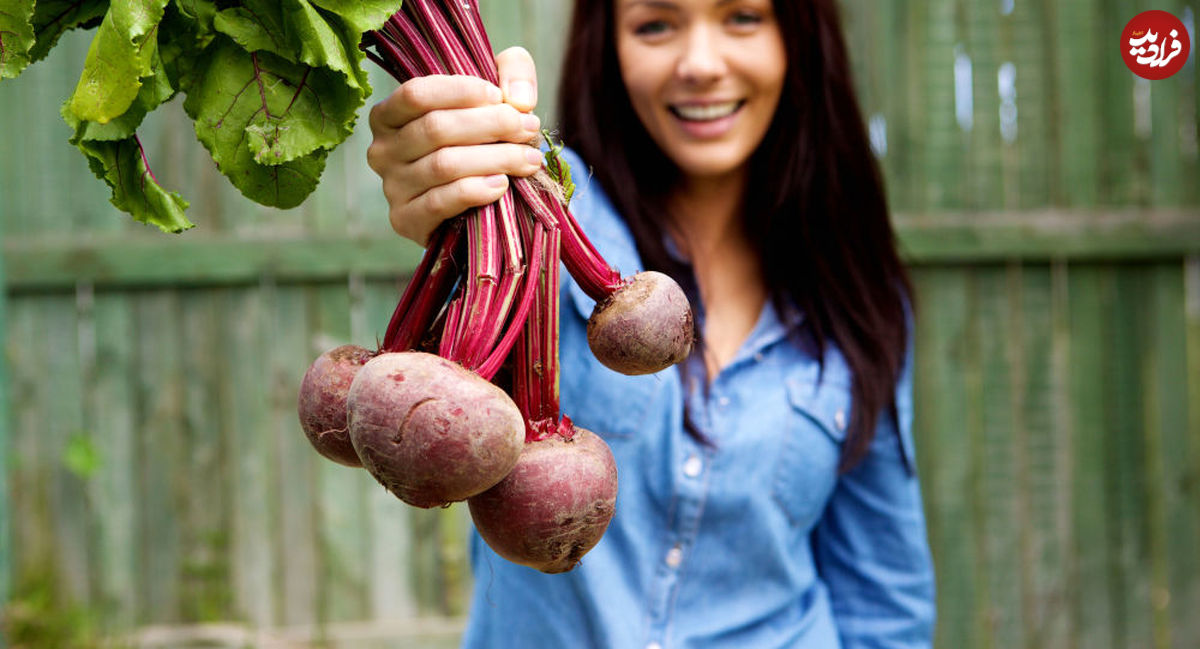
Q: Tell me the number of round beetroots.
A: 4